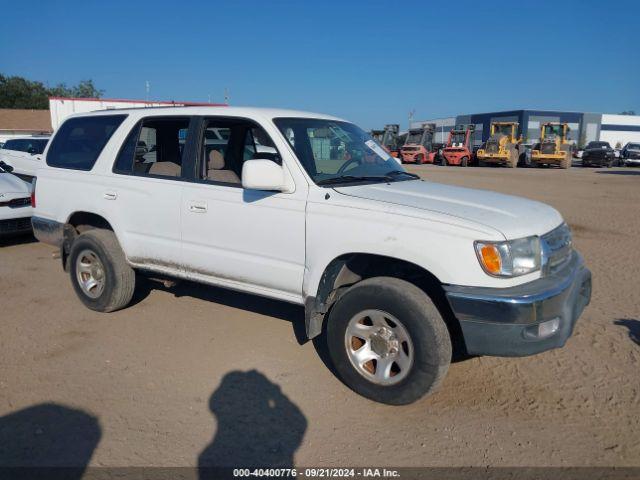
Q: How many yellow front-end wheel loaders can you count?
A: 2